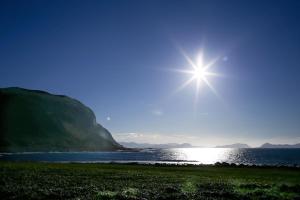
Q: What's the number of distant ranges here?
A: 3